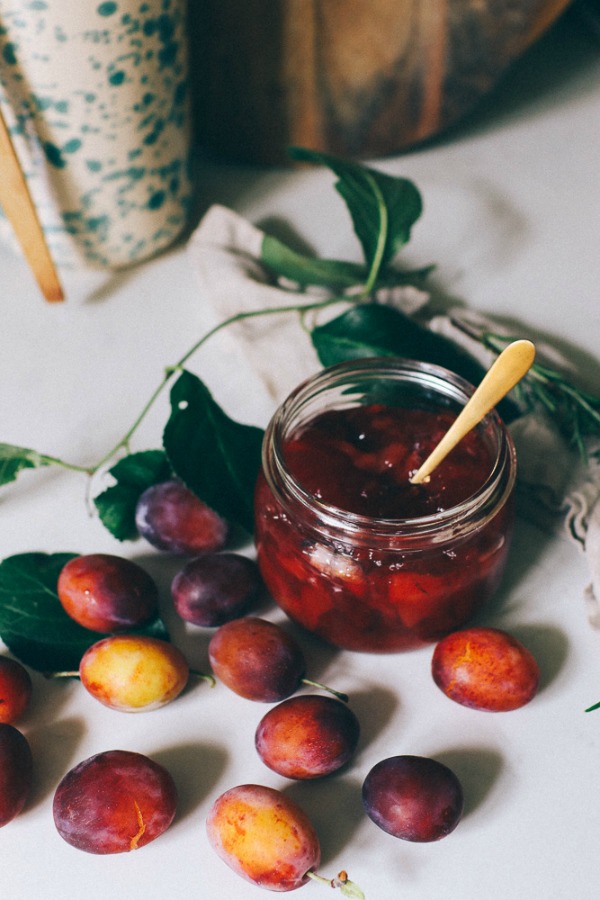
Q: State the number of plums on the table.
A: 12